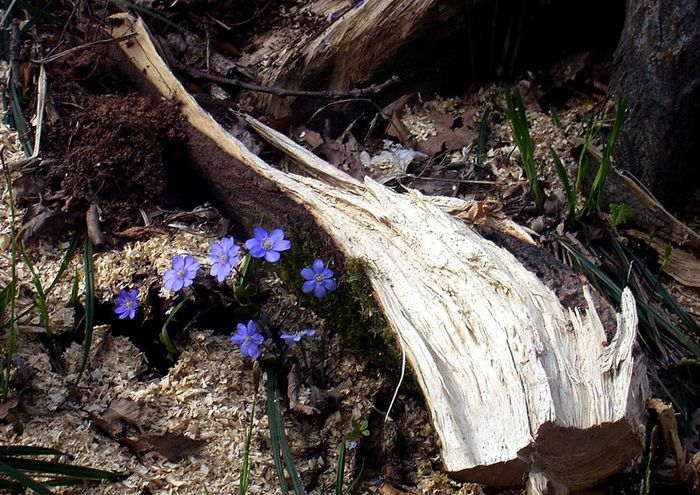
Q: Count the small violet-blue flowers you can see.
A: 7